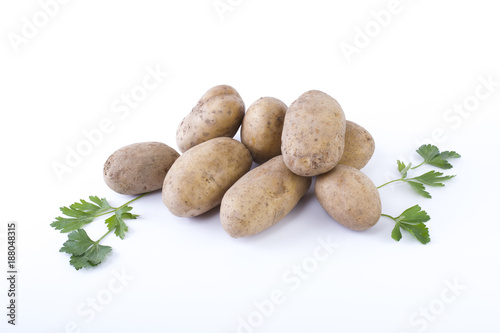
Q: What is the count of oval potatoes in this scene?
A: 8